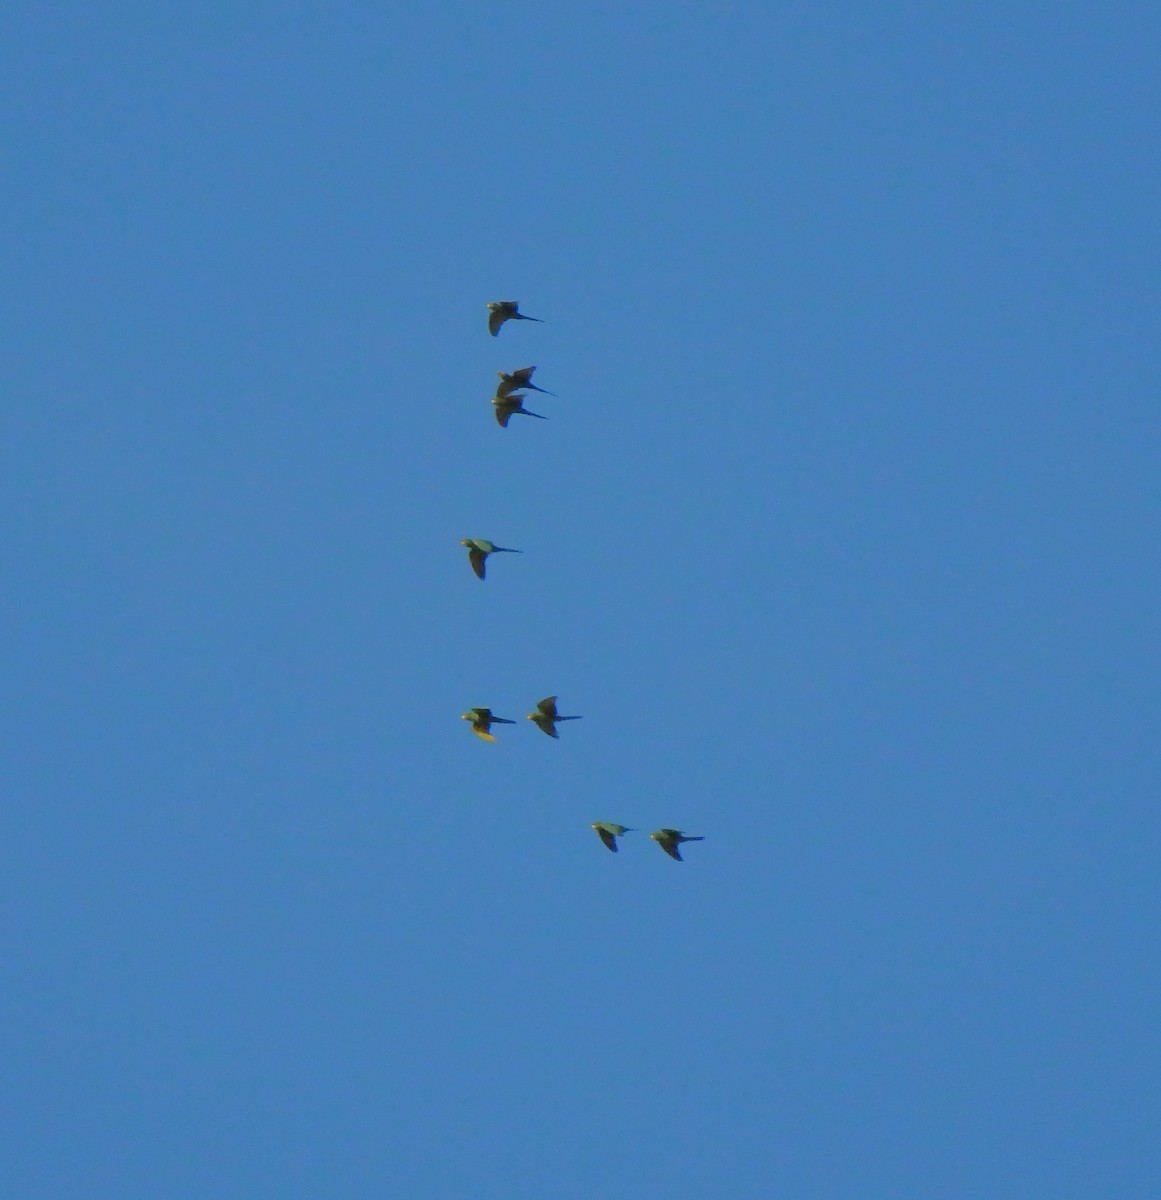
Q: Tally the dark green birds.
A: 8